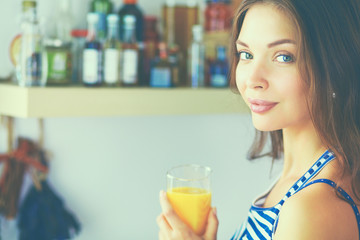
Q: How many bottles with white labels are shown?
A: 3